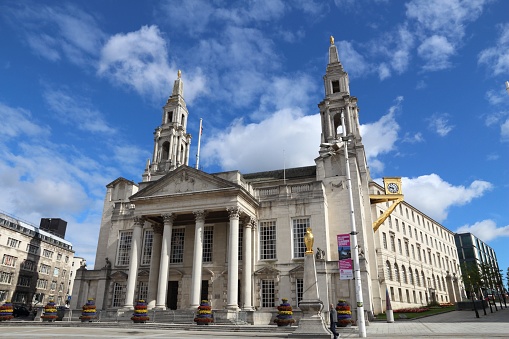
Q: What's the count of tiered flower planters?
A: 7